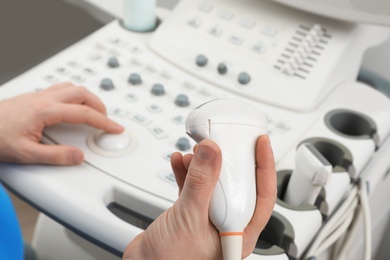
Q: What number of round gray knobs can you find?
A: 9